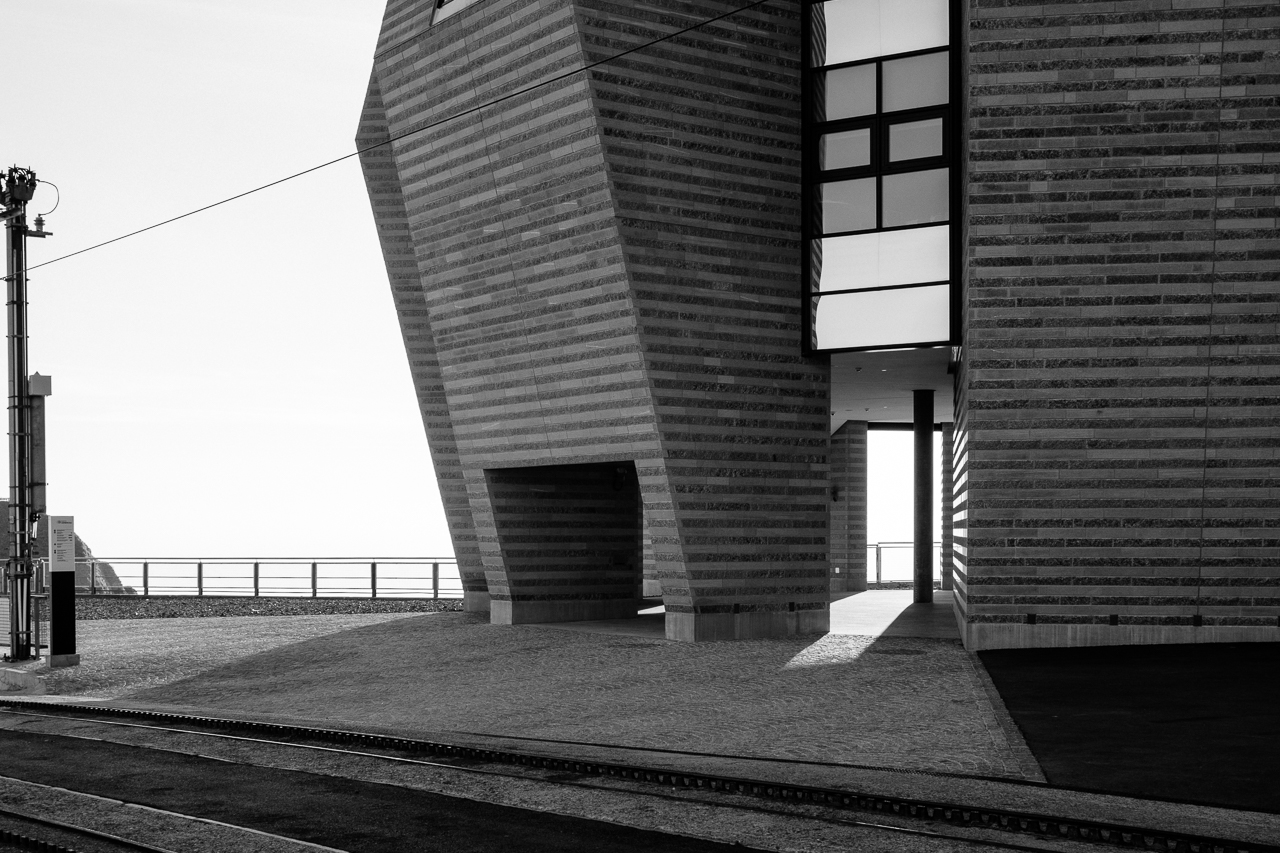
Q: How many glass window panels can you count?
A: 9